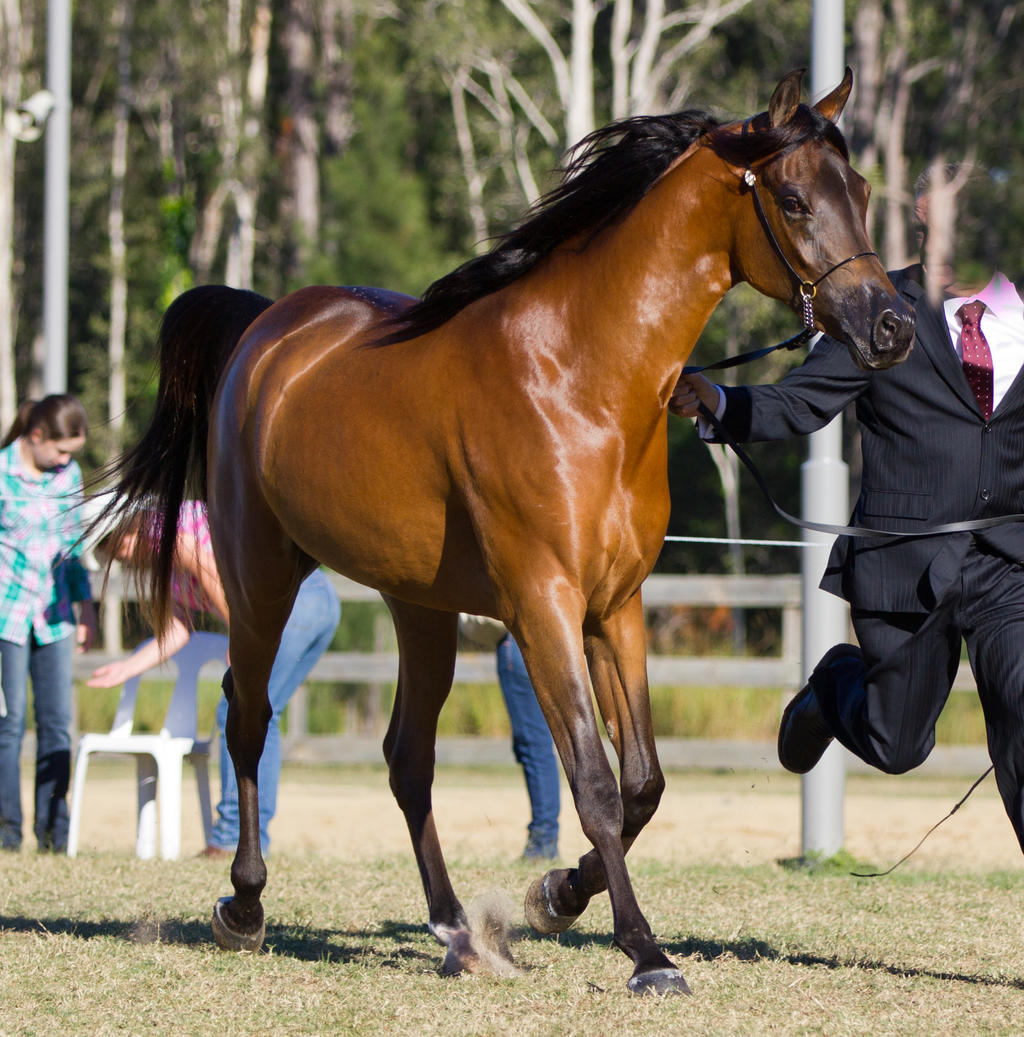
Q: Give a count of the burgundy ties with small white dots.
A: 1